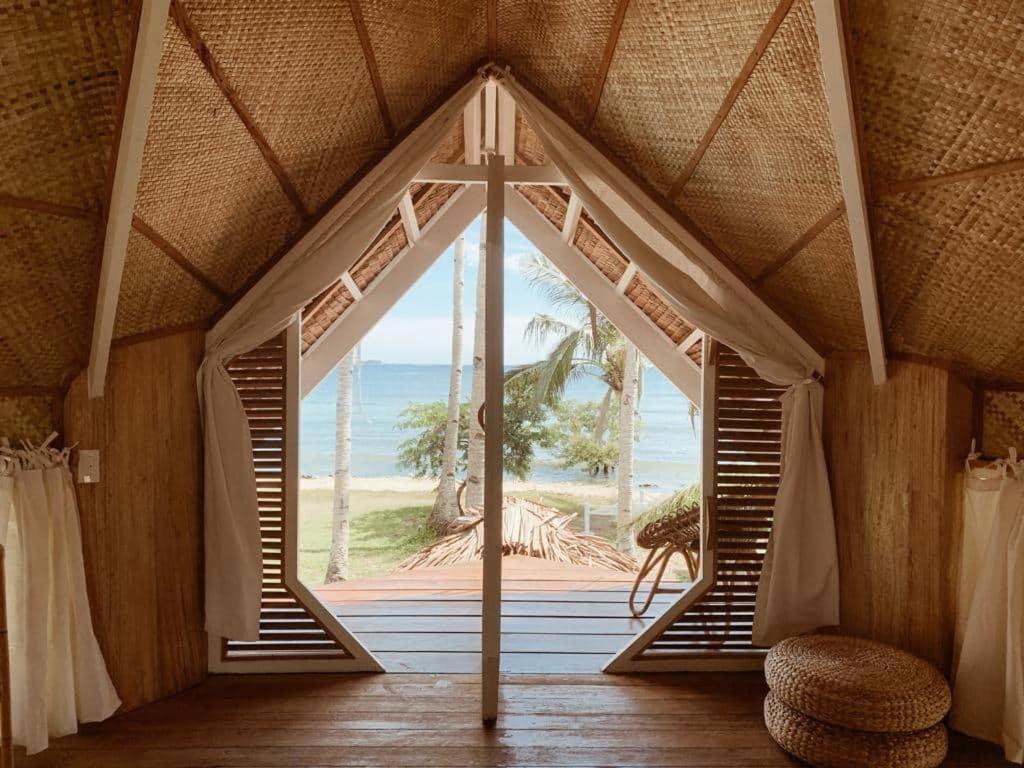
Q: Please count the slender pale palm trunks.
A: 4